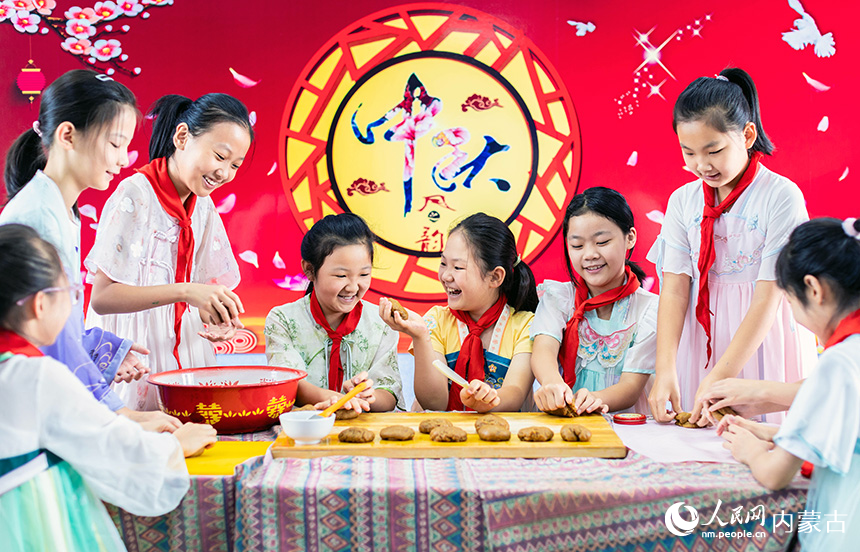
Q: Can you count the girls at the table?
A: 8